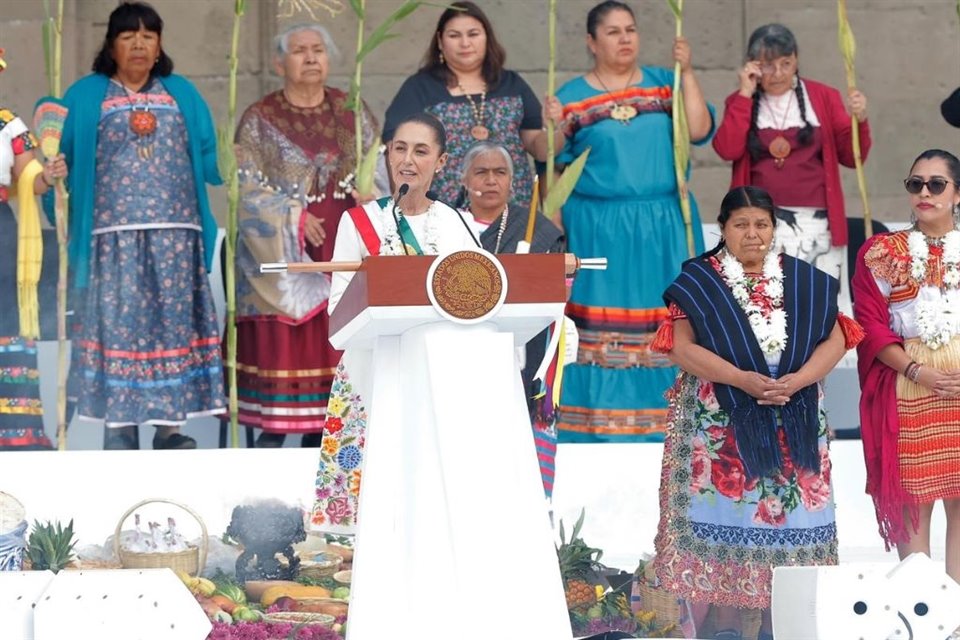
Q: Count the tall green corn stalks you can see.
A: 6